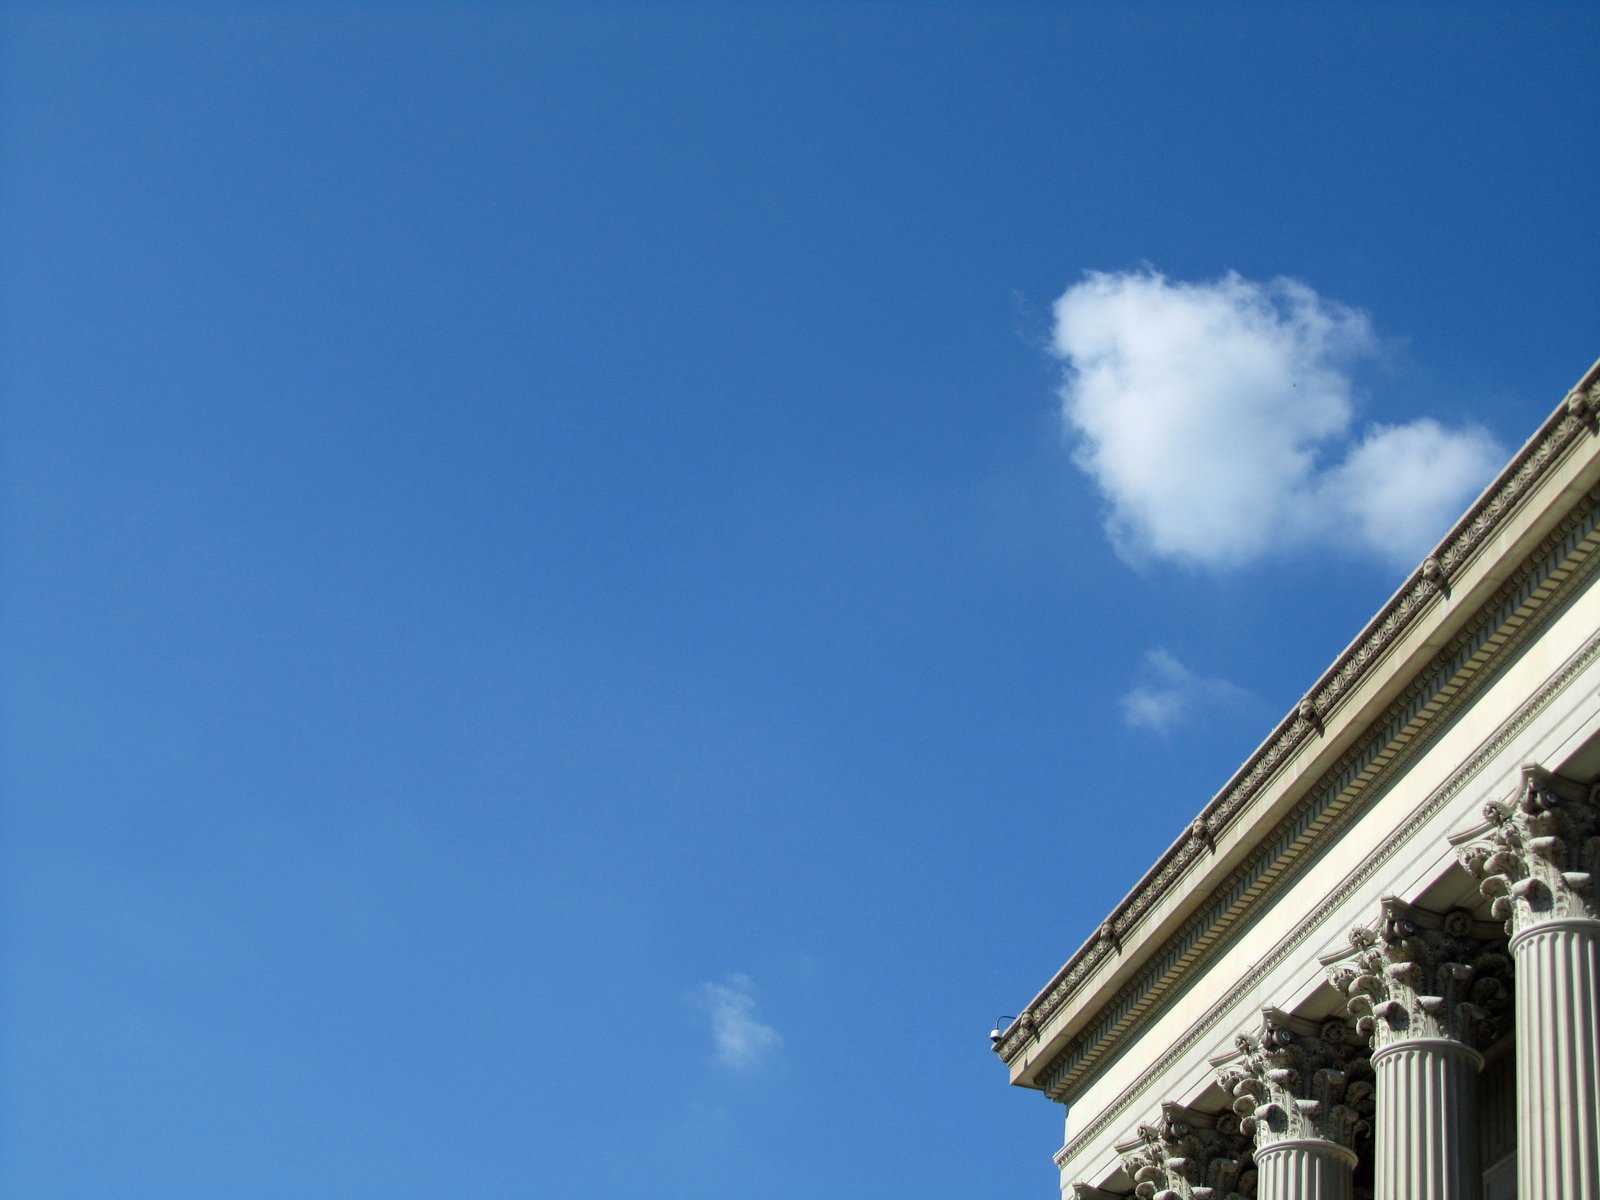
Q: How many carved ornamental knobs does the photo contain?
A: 6